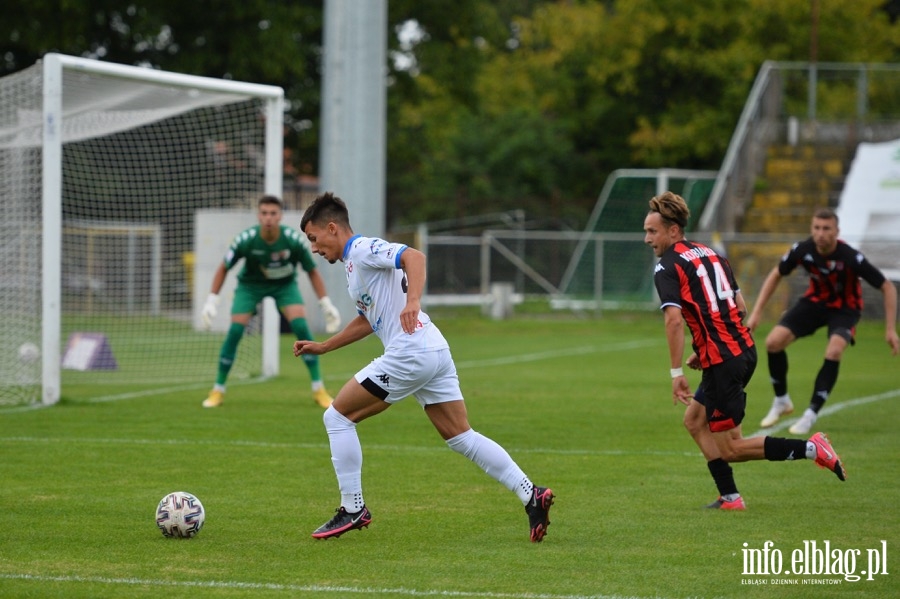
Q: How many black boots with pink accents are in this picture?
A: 2